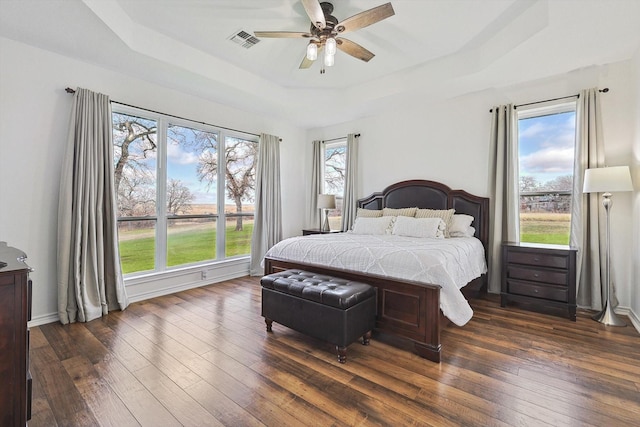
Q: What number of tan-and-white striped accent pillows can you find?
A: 3